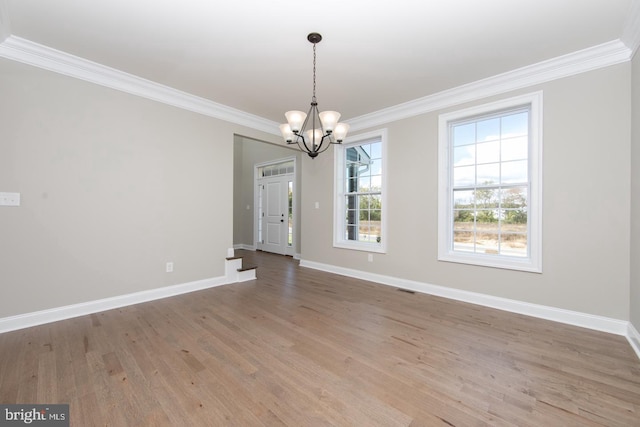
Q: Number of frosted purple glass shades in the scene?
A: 0